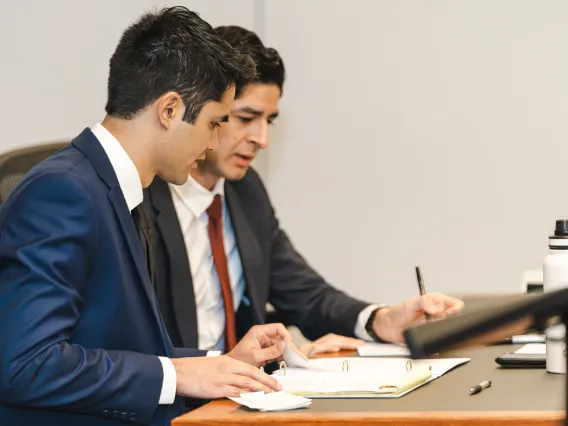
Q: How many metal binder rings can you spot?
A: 3